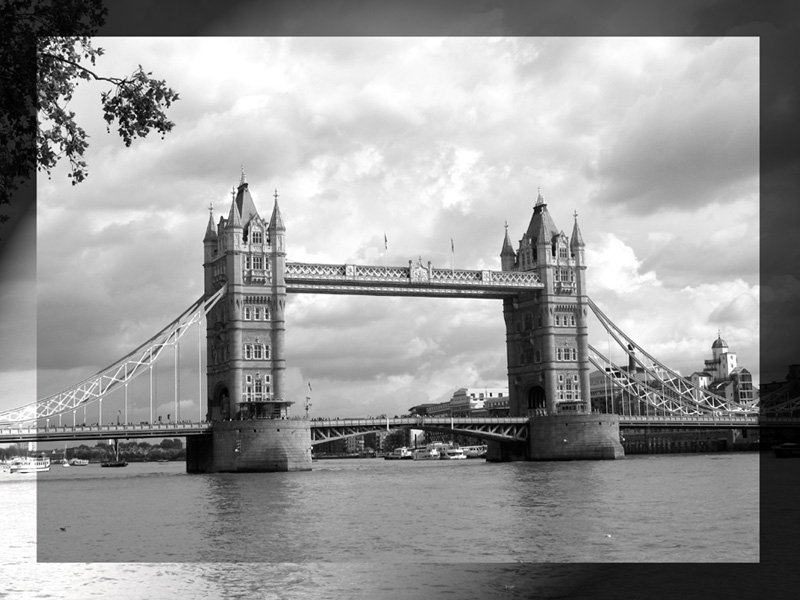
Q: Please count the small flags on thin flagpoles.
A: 2